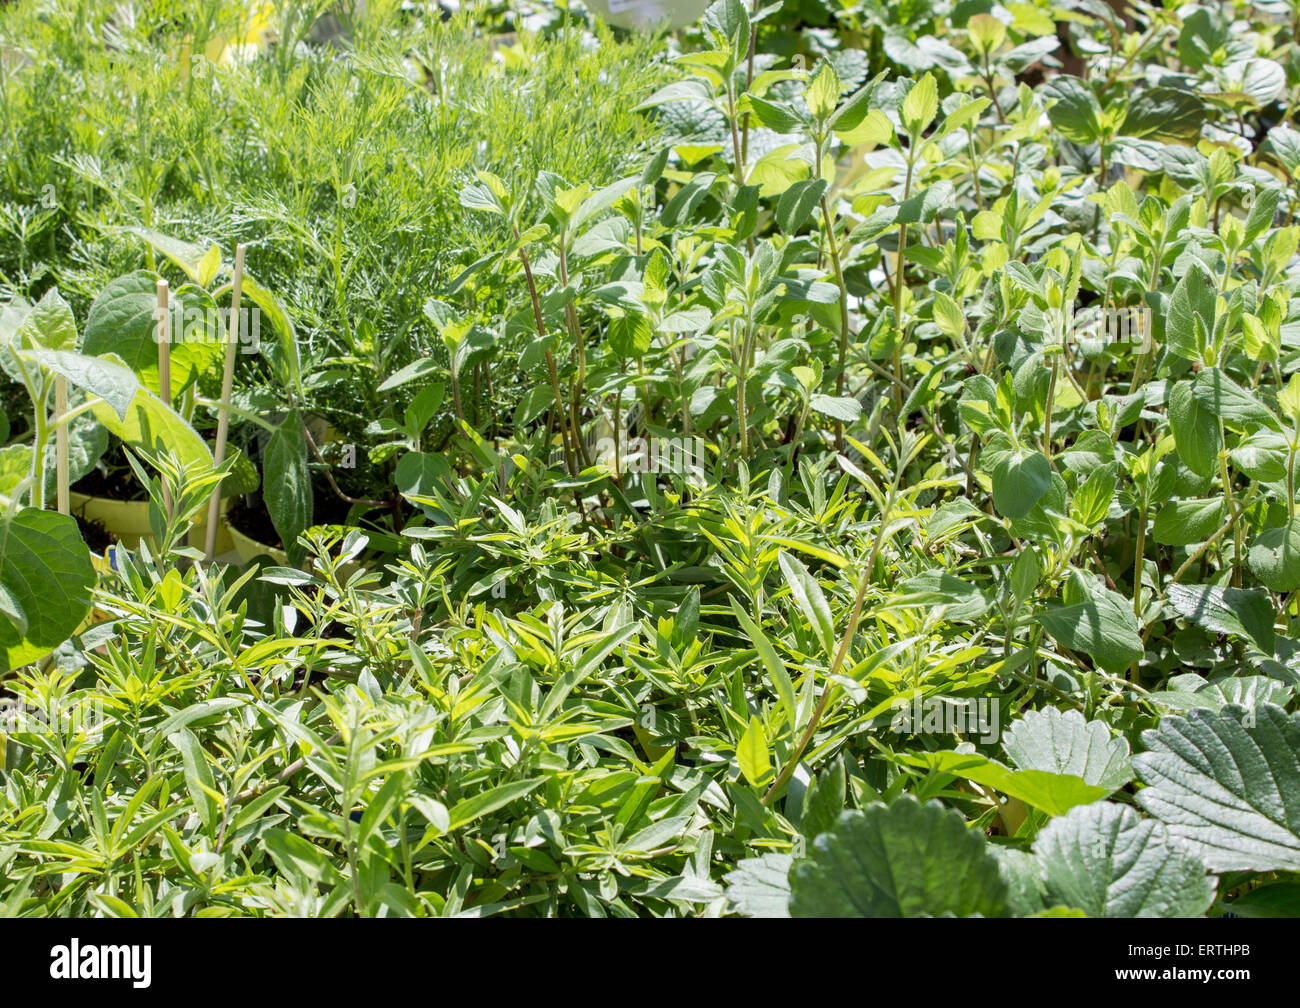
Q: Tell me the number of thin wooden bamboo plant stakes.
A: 3